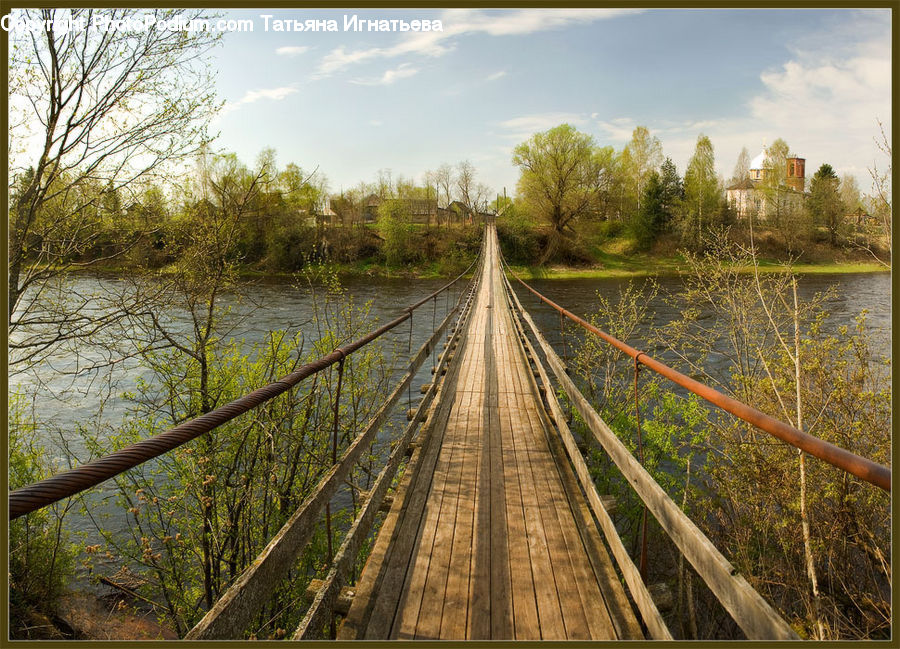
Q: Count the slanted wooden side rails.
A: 4